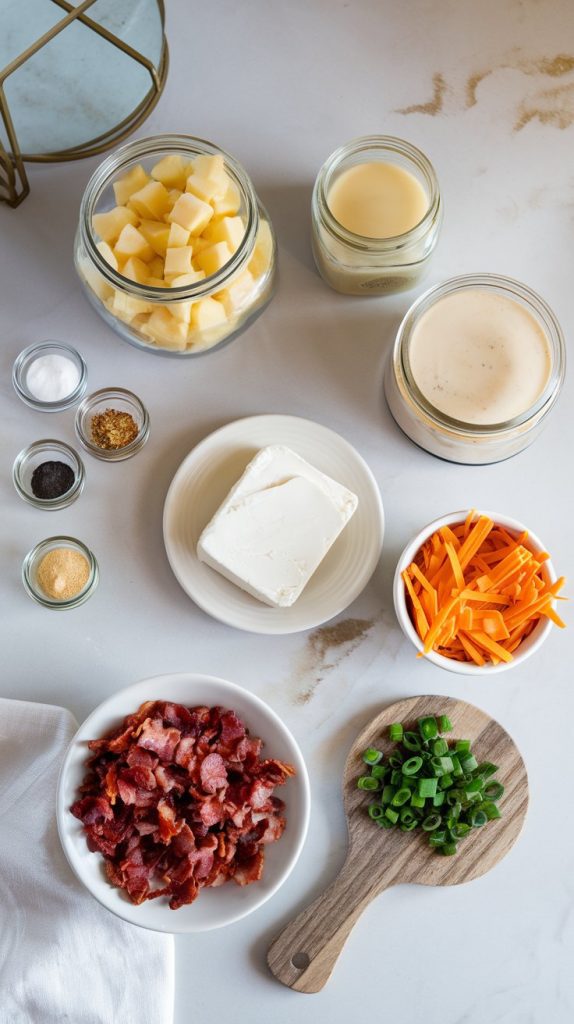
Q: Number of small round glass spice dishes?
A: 4